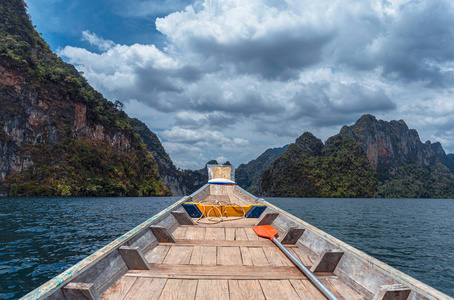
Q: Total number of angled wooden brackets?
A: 8